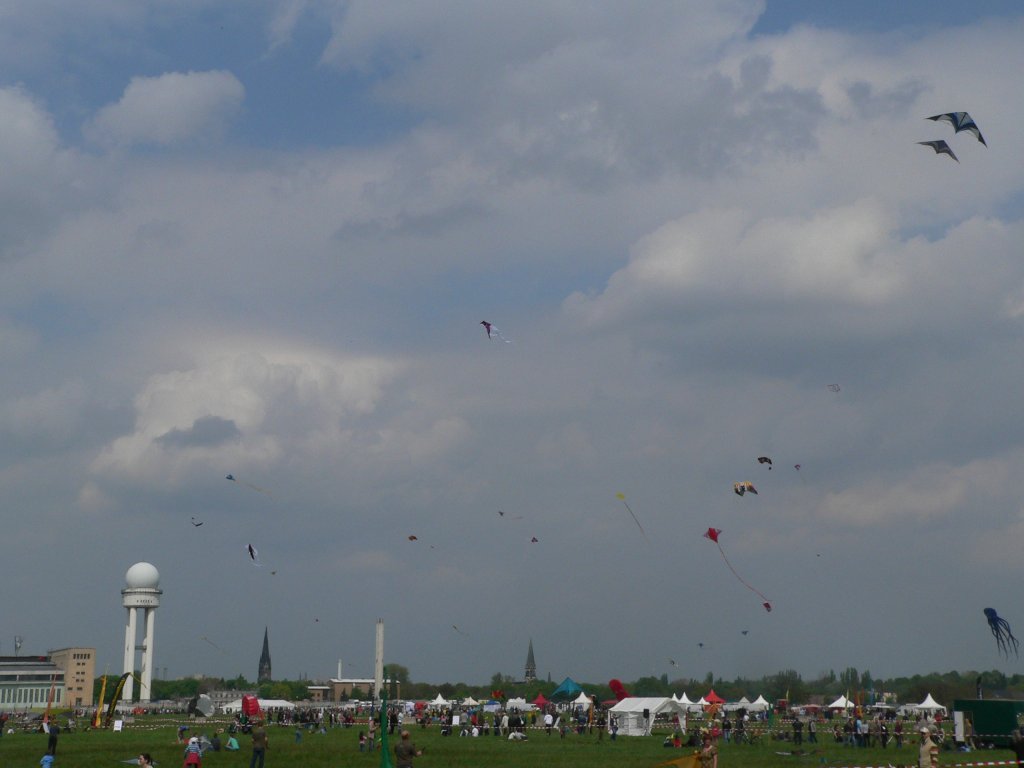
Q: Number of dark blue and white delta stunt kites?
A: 2